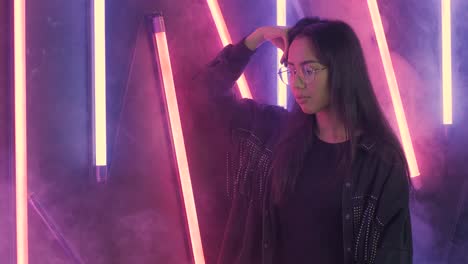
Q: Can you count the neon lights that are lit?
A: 7